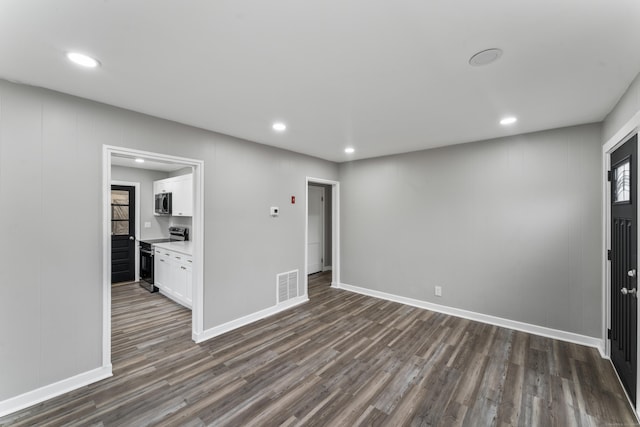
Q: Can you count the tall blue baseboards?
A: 0